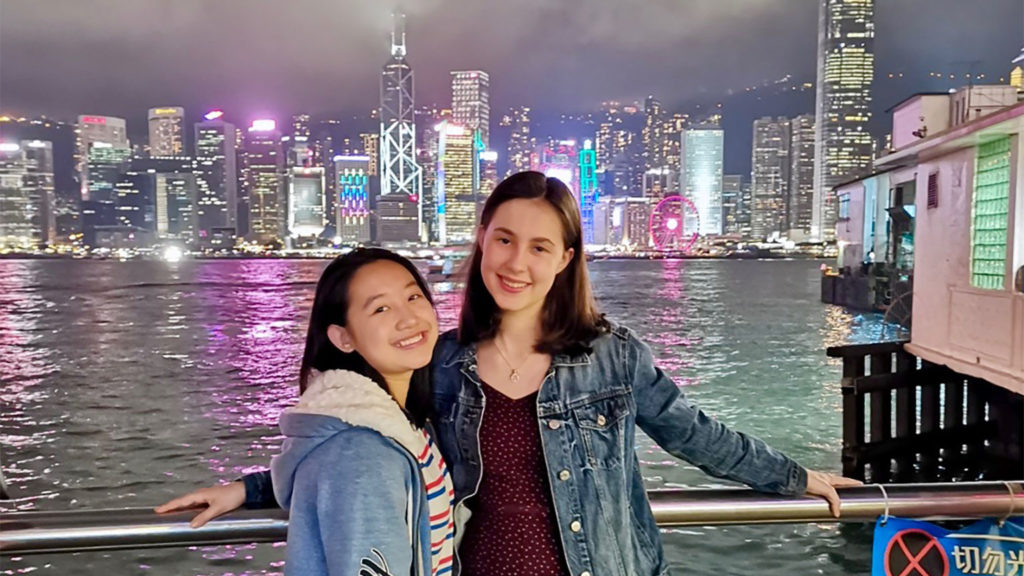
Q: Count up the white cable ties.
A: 2